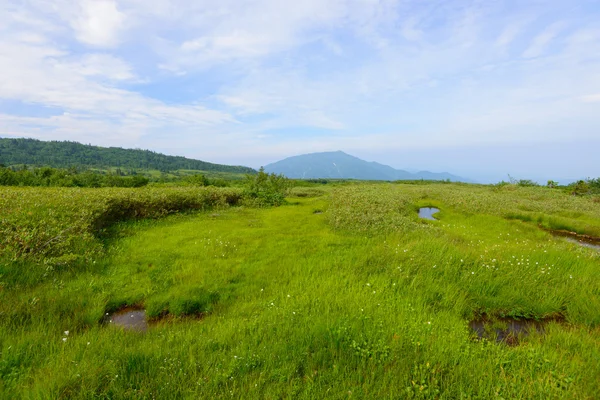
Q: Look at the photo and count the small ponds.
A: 4